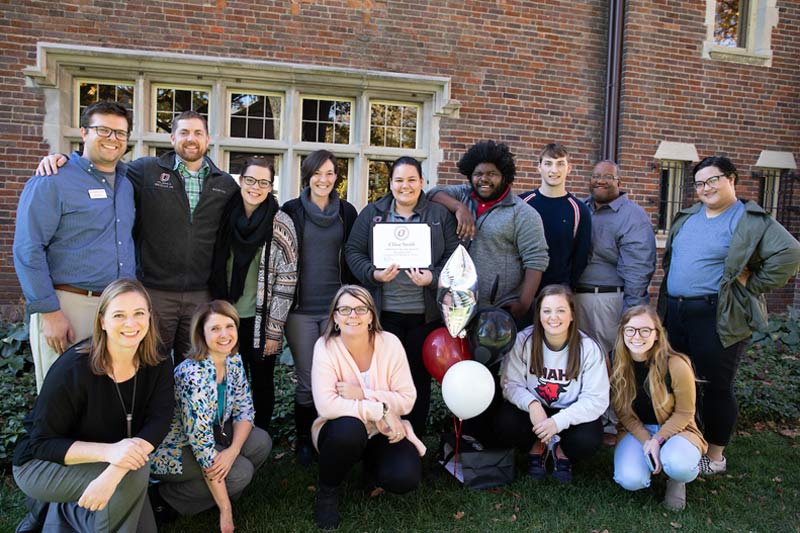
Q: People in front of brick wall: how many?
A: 14